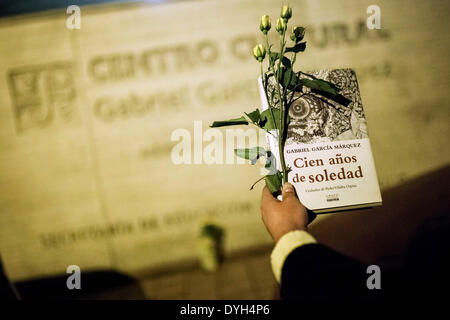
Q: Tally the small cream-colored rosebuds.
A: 5